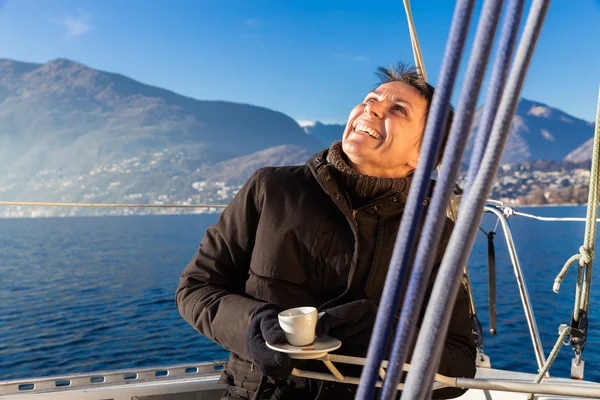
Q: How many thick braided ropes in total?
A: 4